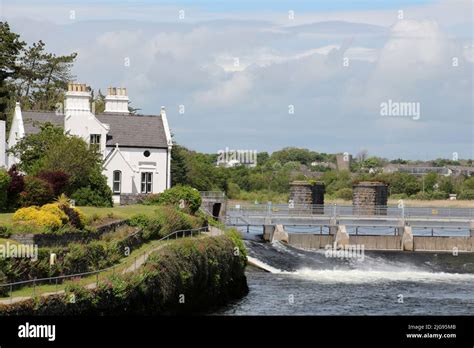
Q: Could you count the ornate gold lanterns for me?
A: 0